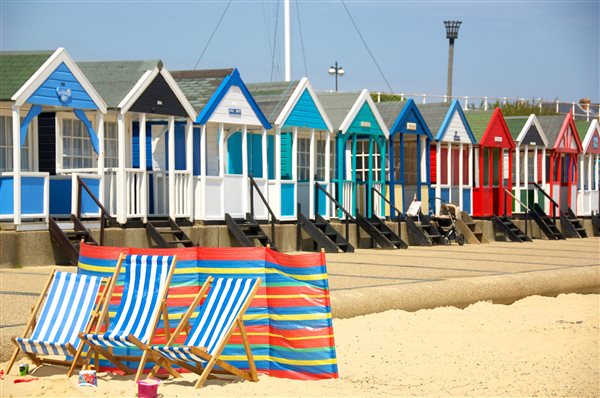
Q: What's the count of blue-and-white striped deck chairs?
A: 3